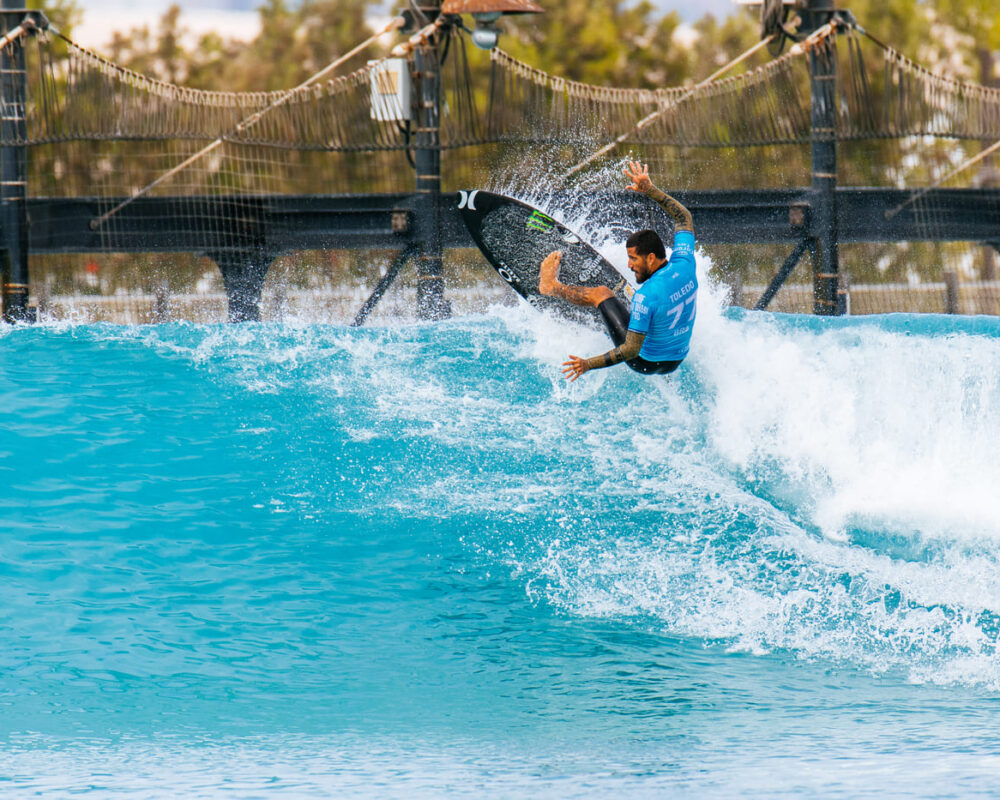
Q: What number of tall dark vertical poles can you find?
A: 3